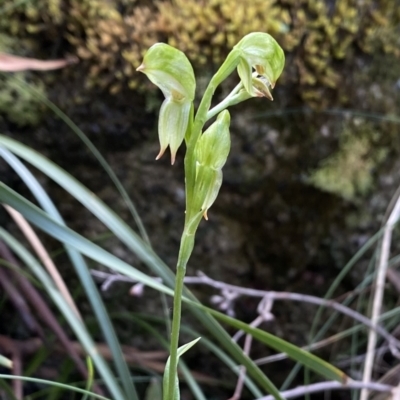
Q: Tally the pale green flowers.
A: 3